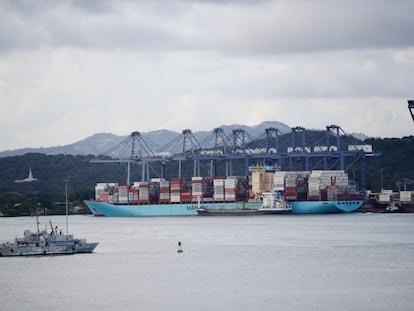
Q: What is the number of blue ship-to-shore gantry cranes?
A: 7